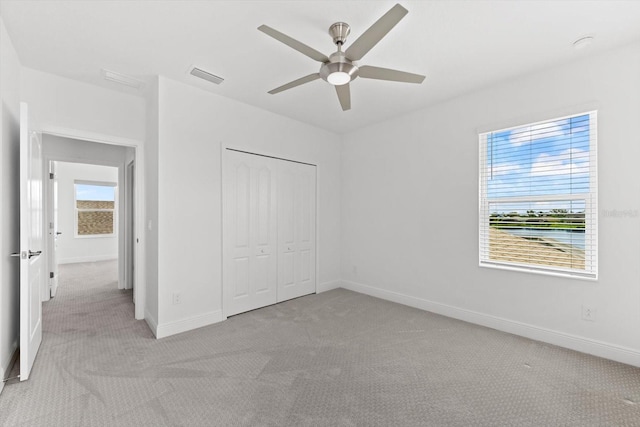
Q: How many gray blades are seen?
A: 5